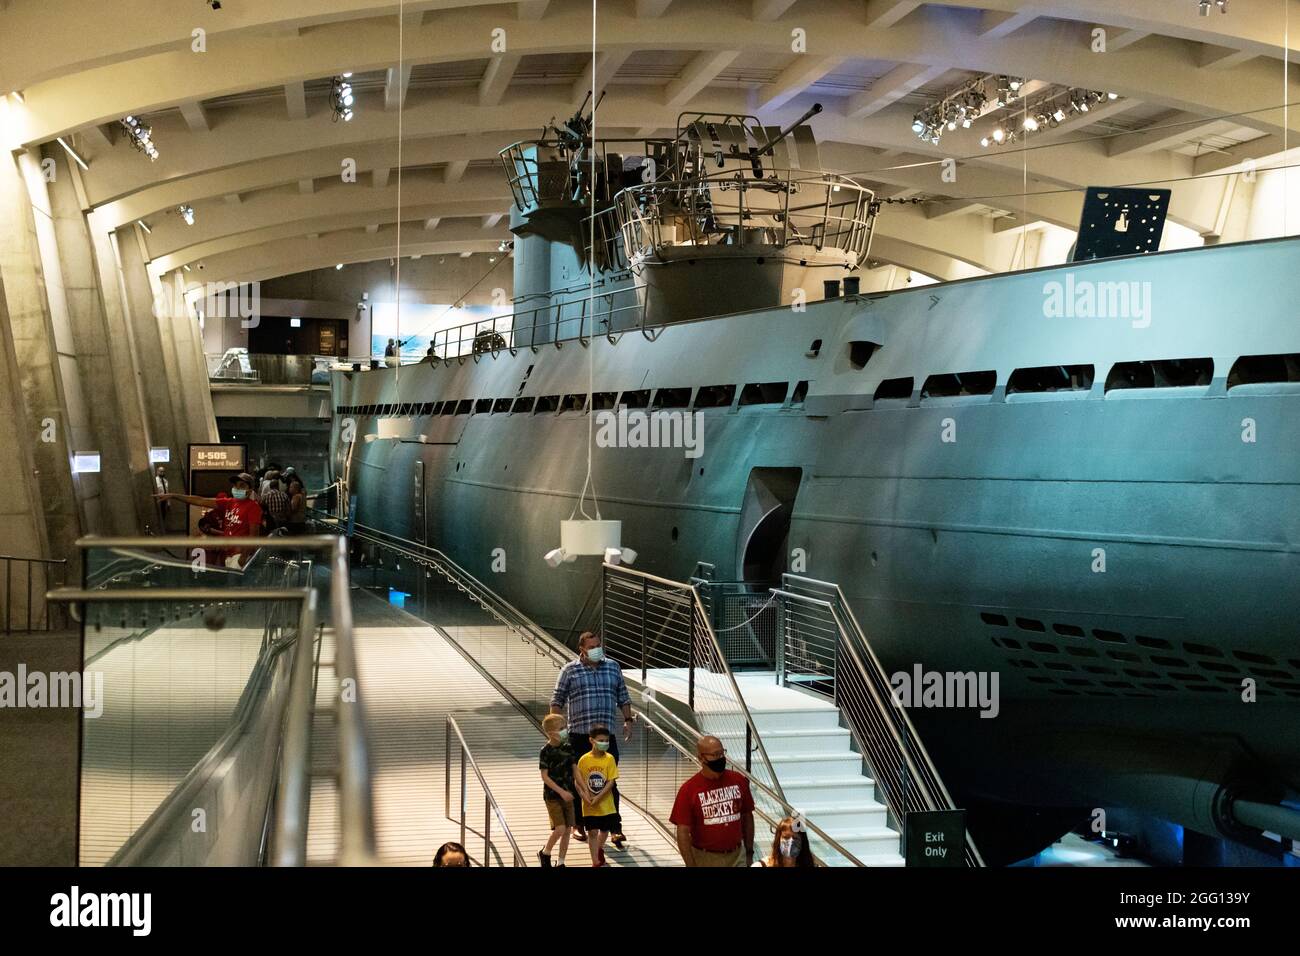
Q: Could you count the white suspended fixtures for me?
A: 2